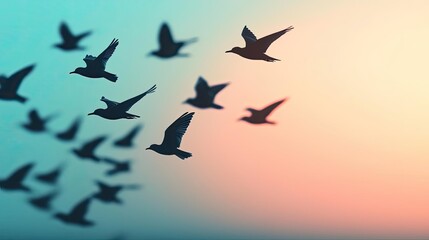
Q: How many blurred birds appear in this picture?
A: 15